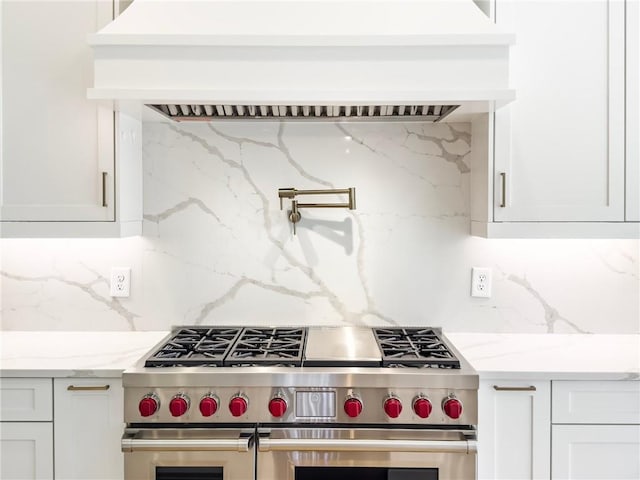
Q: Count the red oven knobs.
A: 9